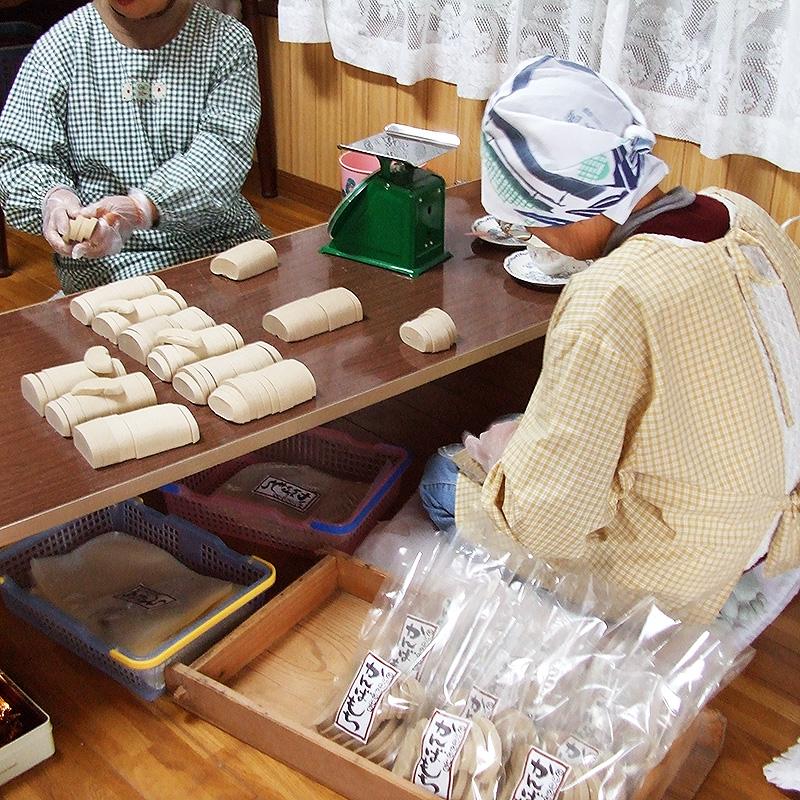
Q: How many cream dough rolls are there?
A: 12